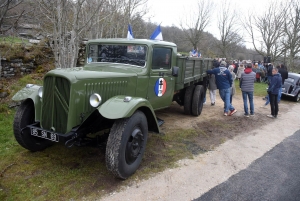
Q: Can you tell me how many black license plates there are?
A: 1